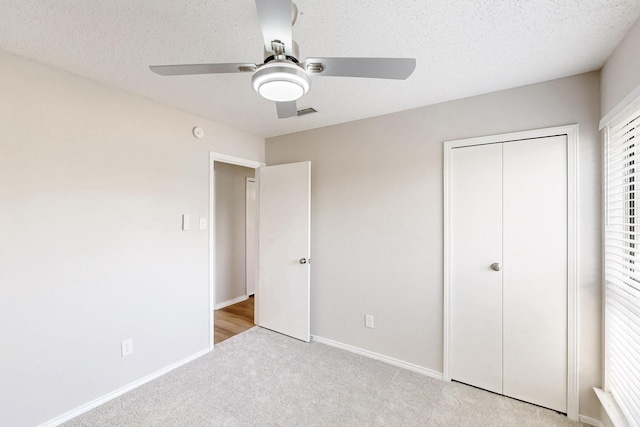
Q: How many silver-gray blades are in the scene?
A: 4